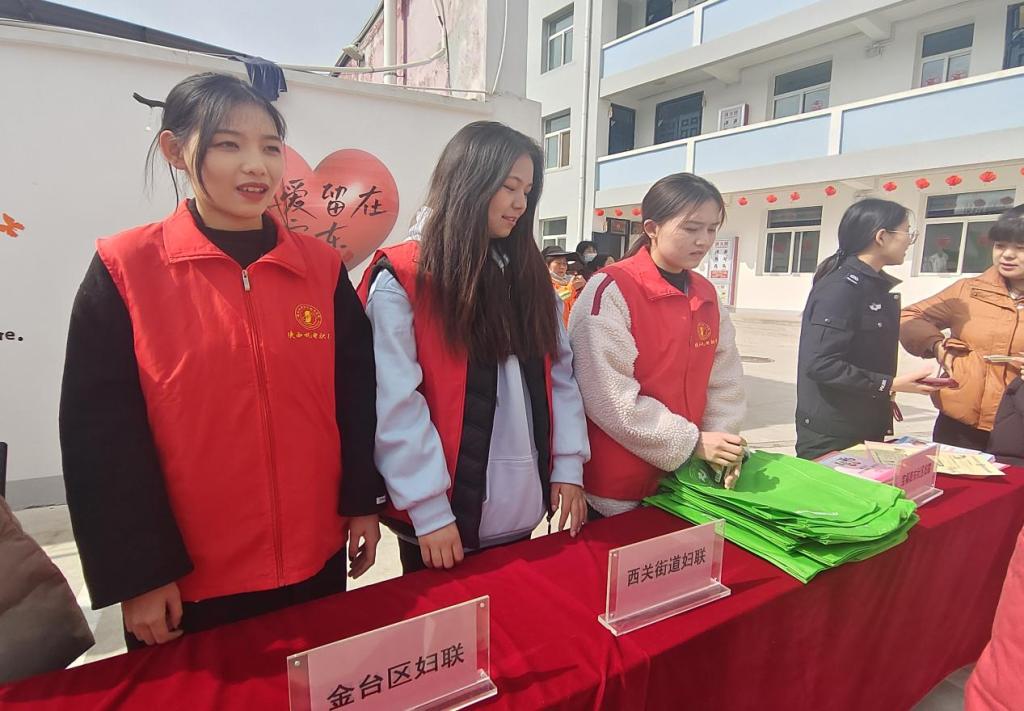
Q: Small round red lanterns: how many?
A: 12